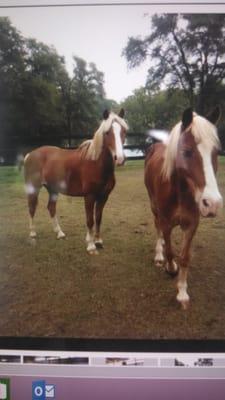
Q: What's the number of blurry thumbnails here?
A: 4